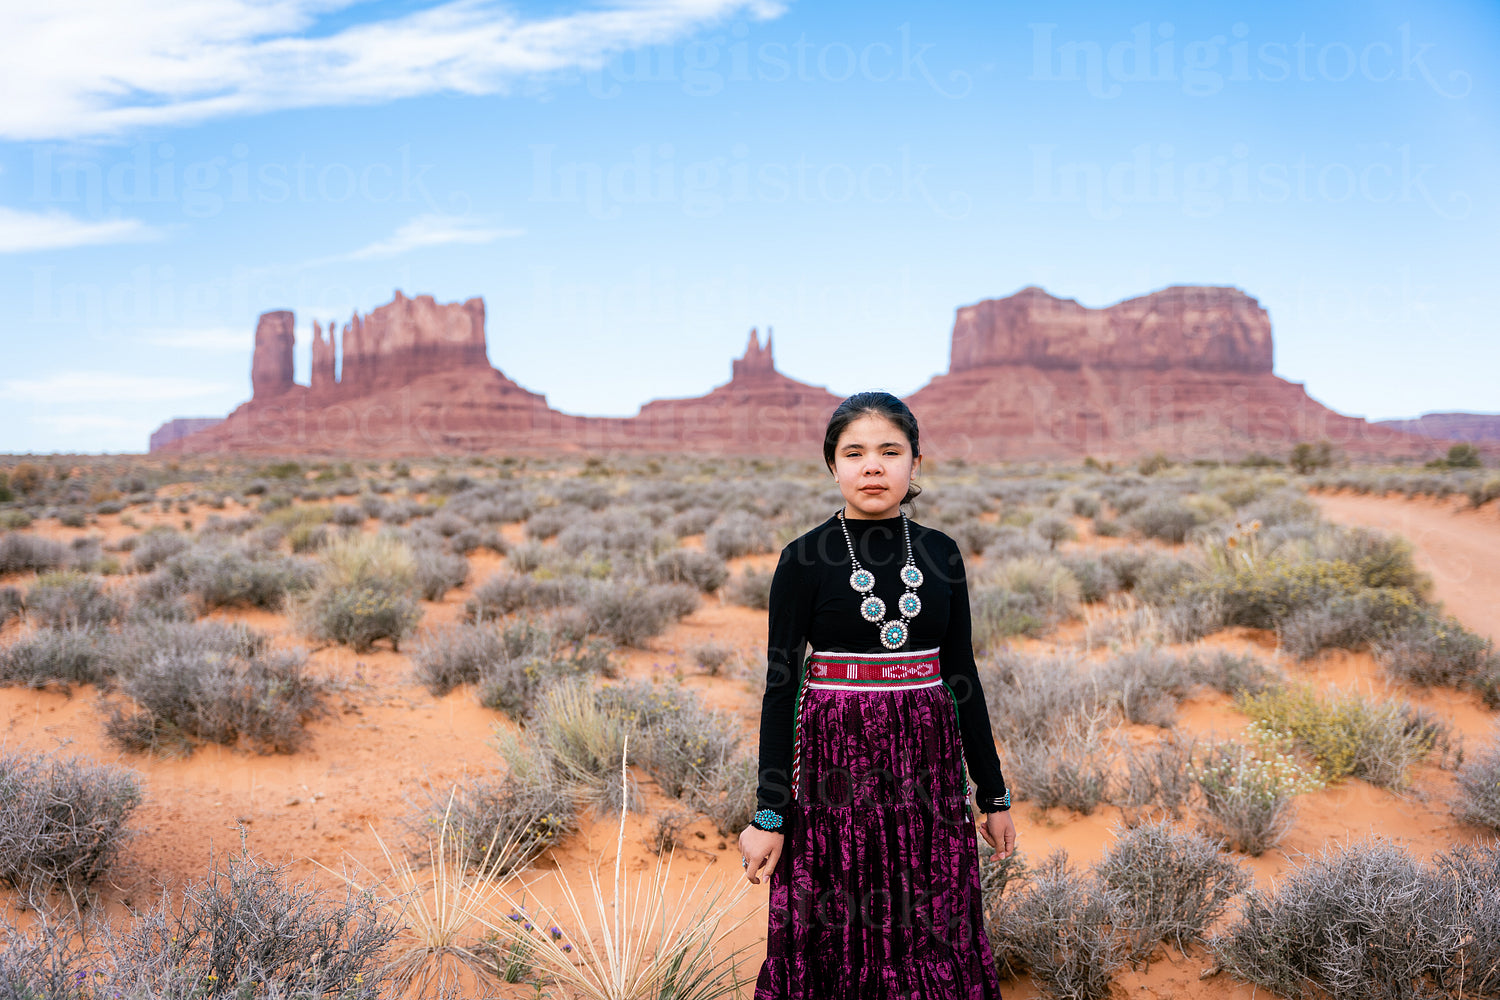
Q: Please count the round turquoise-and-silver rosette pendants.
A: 5